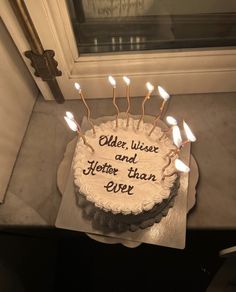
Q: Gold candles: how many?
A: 11